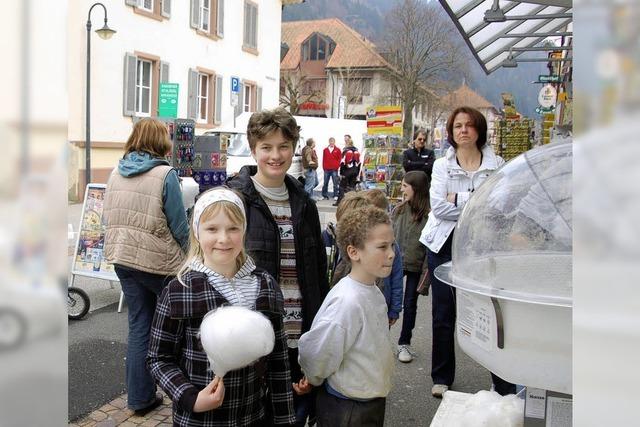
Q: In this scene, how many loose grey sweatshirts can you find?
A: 1